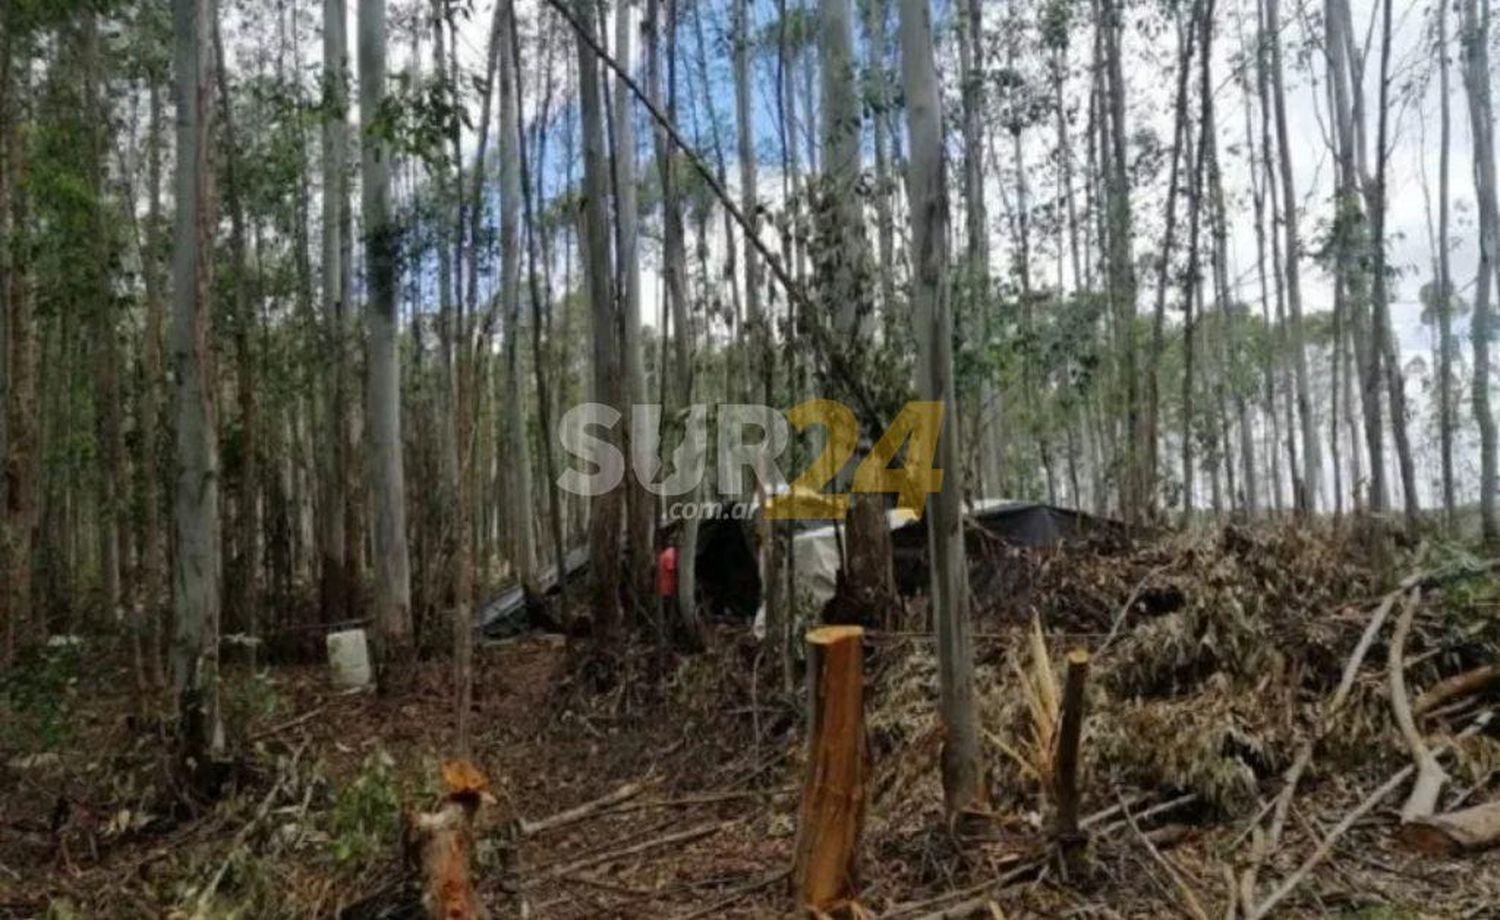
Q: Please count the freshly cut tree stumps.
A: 3